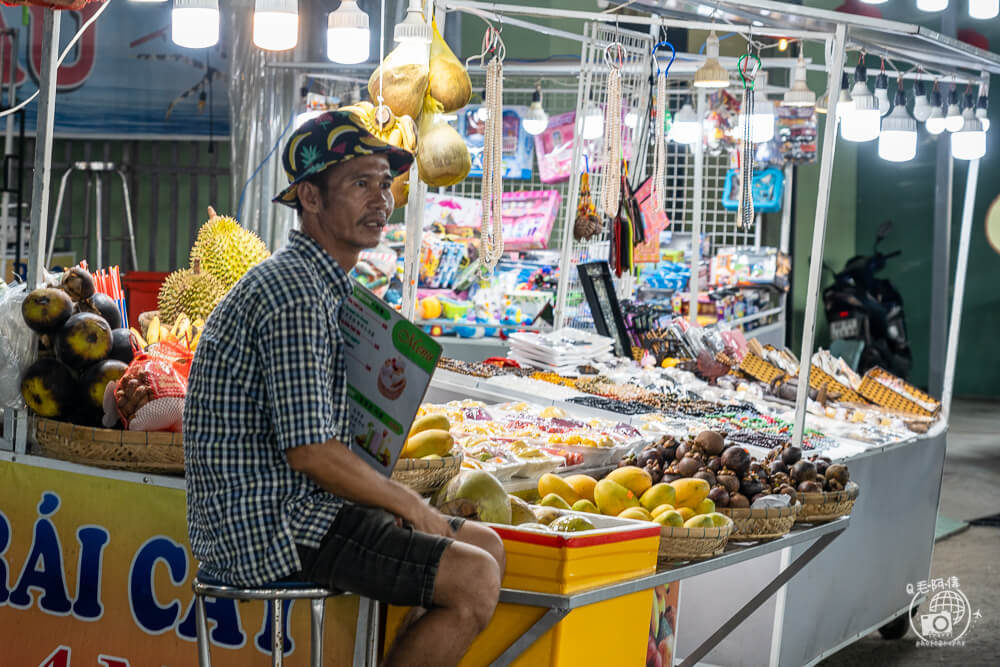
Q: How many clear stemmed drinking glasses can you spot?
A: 0